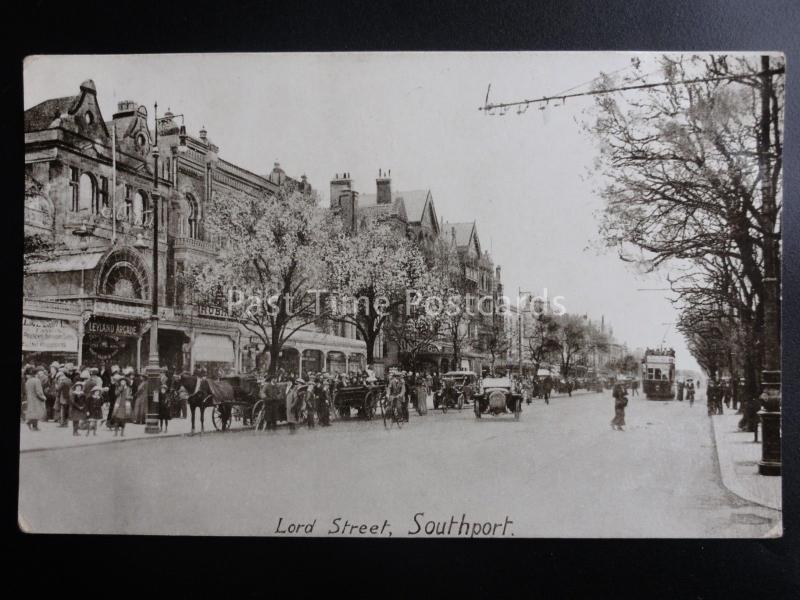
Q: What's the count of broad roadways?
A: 1